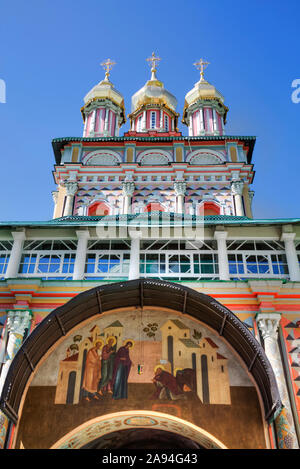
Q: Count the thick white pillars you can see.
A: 5